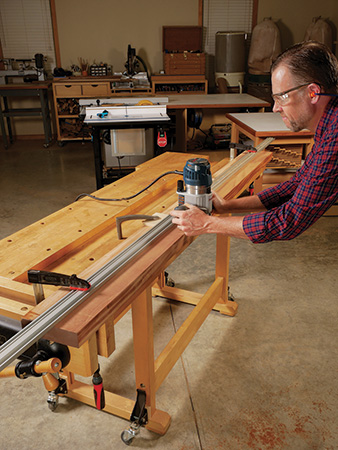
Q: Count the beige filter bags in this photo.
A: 2